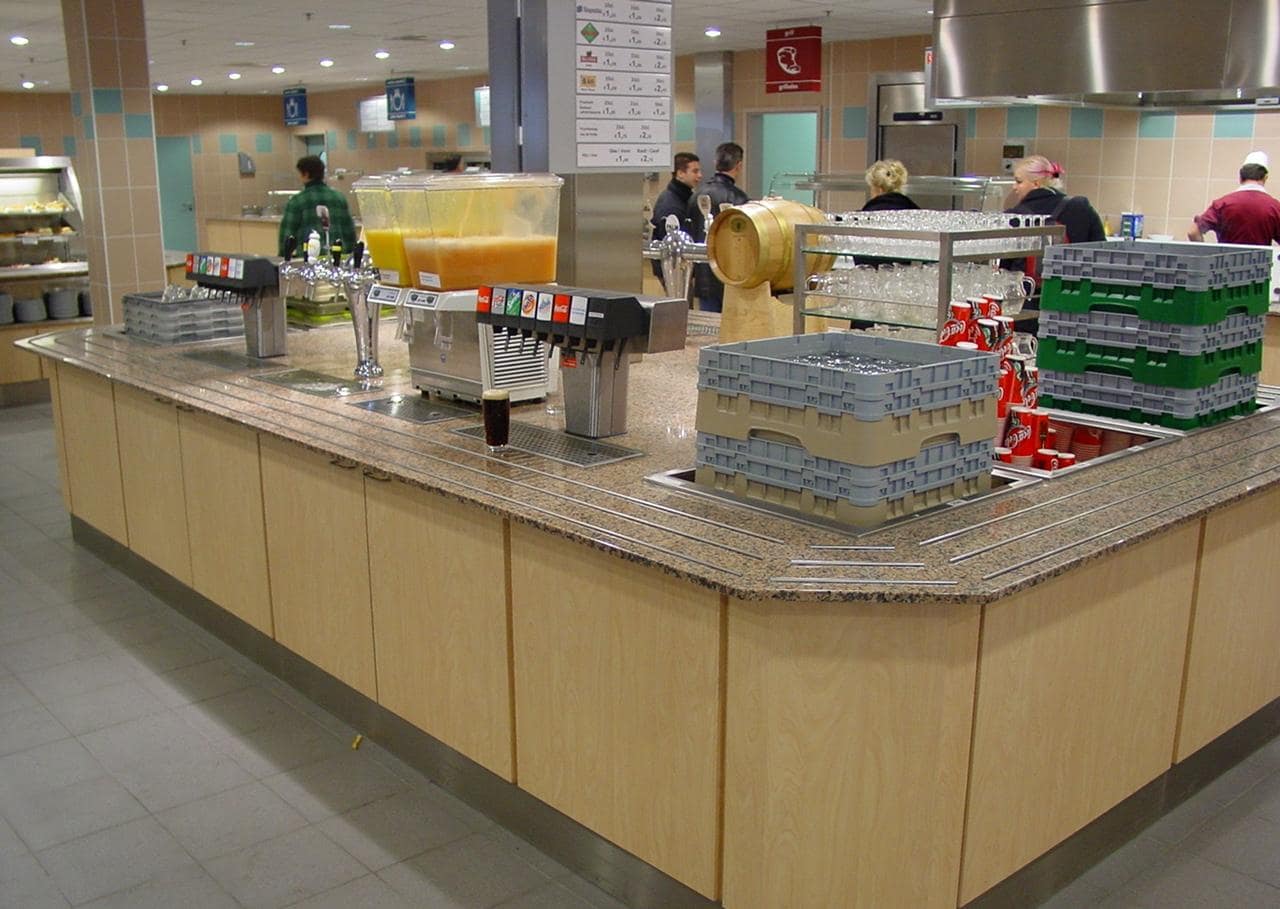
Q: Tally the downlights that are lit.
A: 10